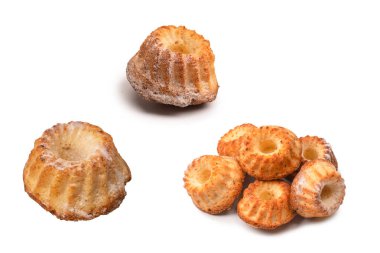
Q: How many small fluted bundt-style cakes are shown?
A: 8